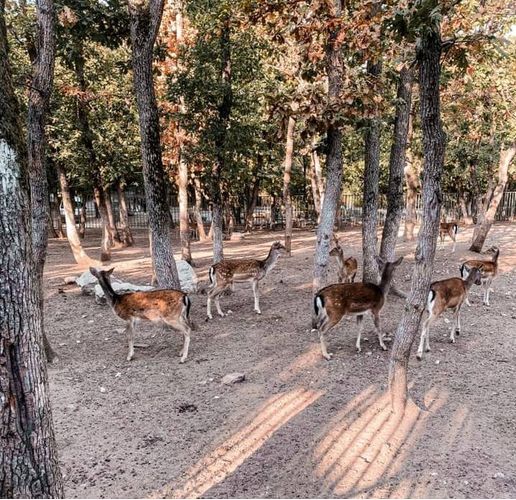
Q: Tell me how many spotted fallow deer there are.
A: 7